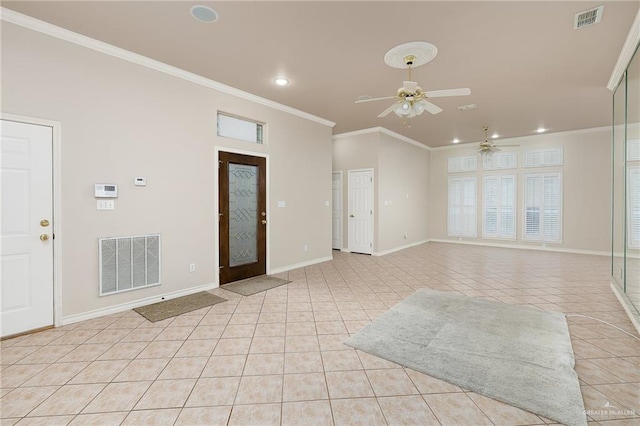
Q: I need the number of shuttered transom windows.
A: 3